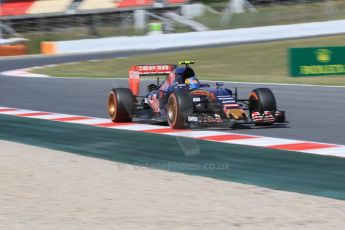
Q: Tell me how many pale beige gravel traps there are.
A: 1